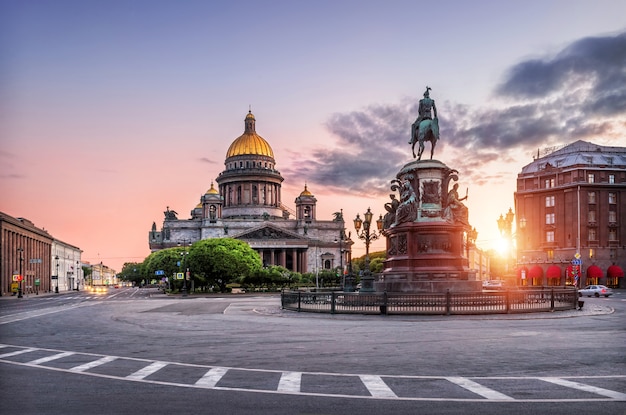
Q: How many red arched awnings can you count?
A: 6